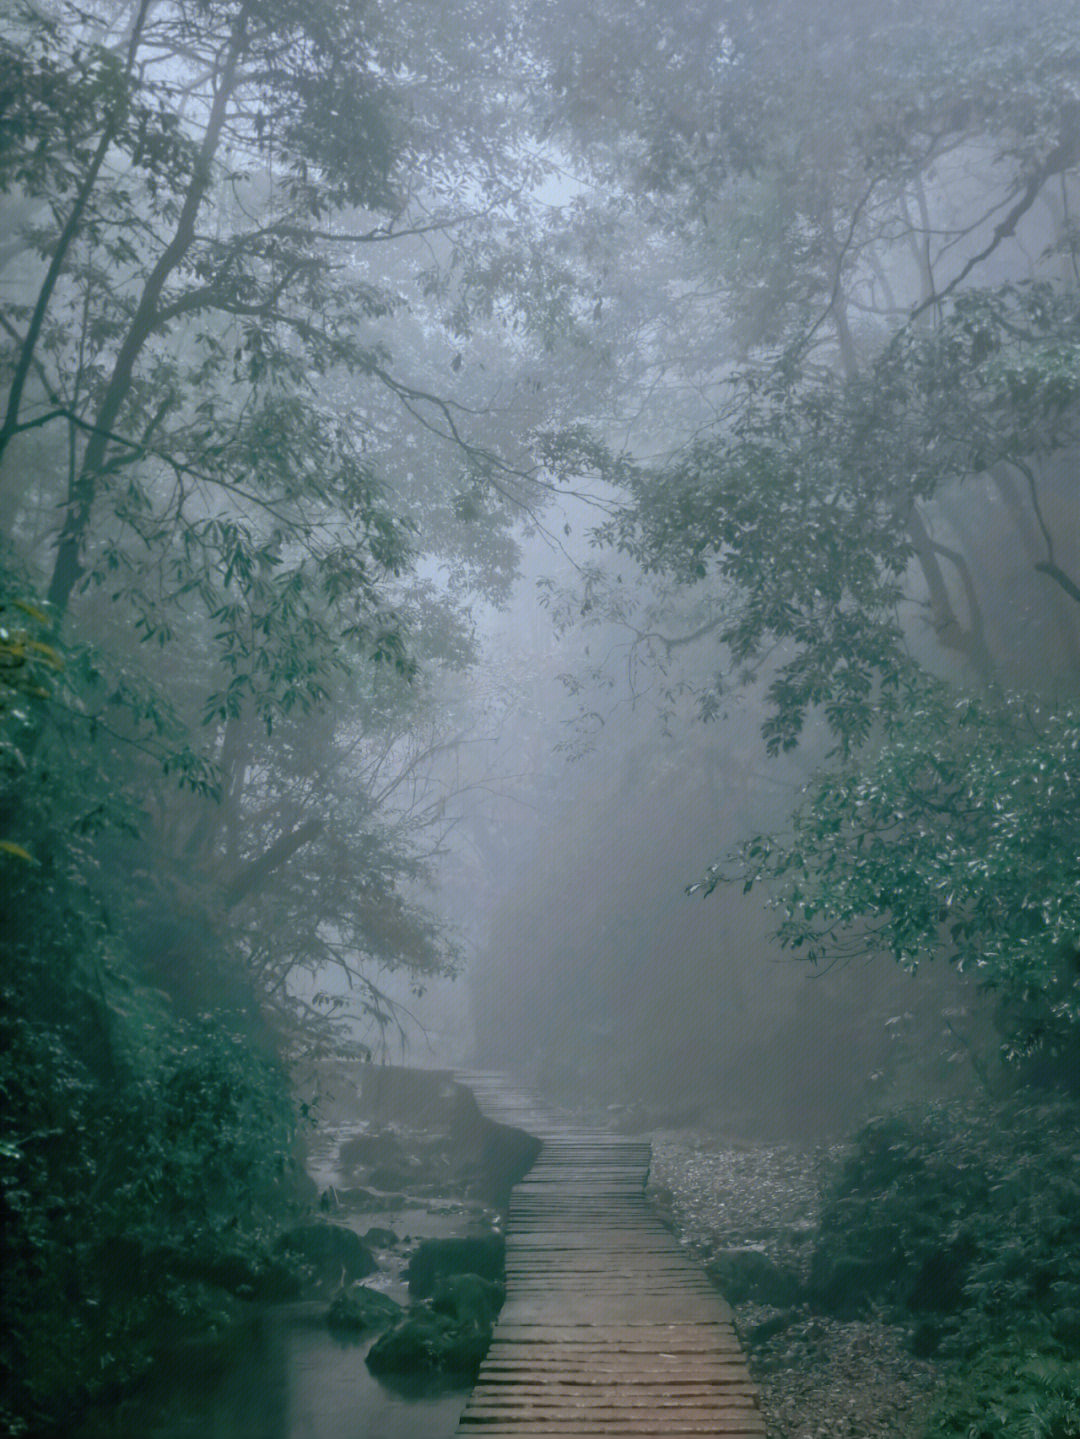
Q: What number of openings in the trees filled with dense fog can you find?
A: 1